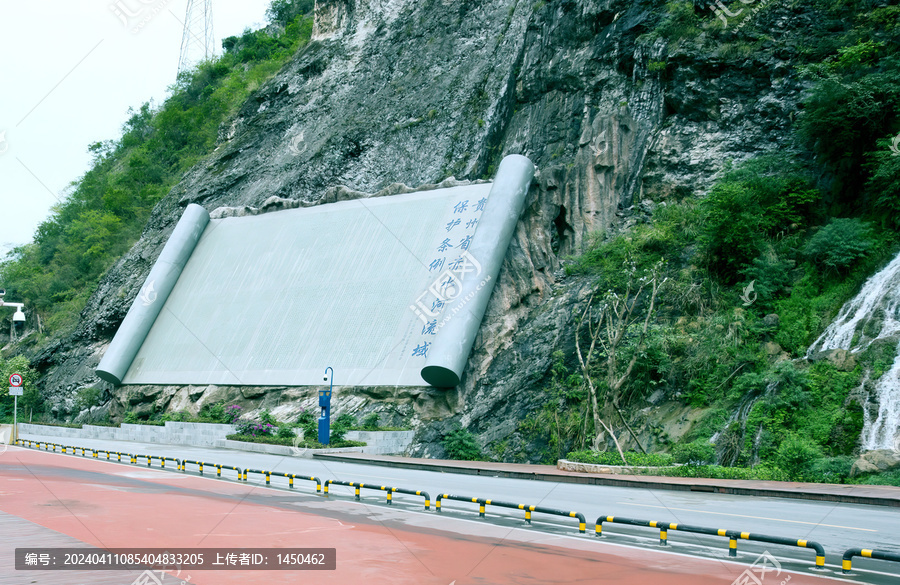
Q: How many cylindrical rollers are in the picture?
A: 2